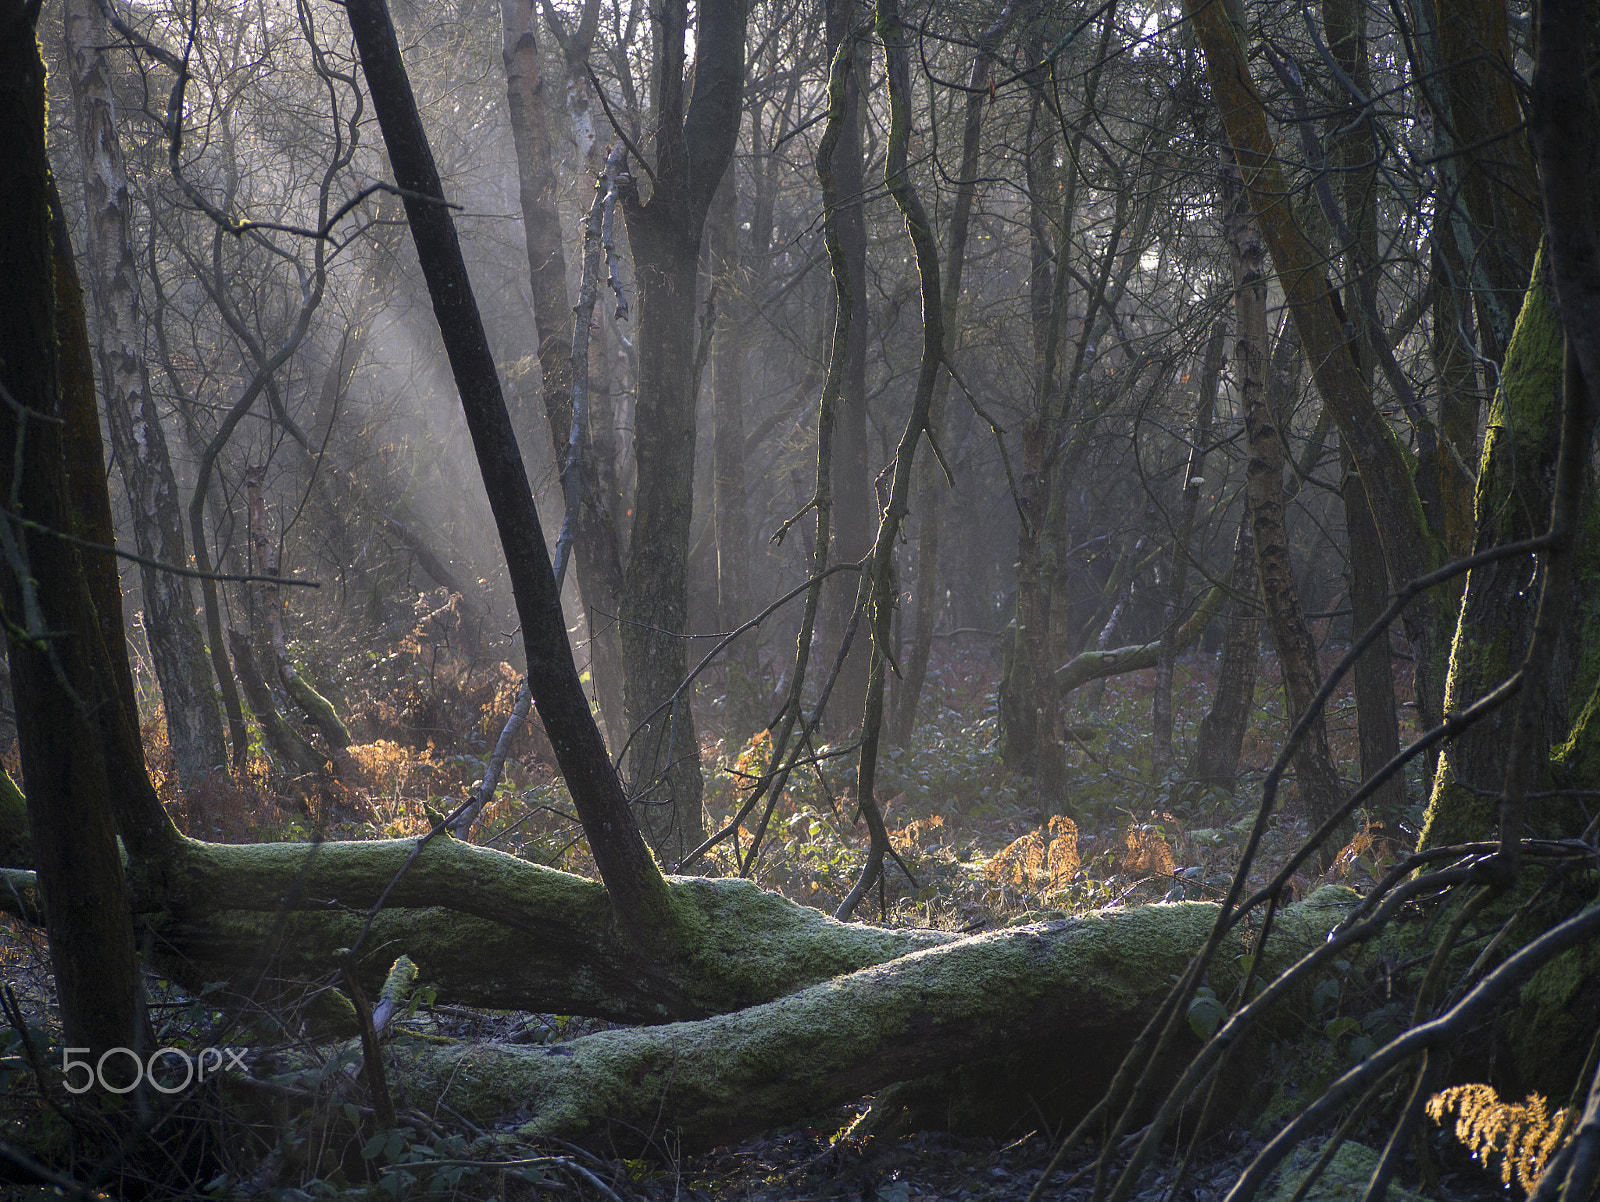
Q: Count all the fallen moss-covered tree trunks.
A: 2